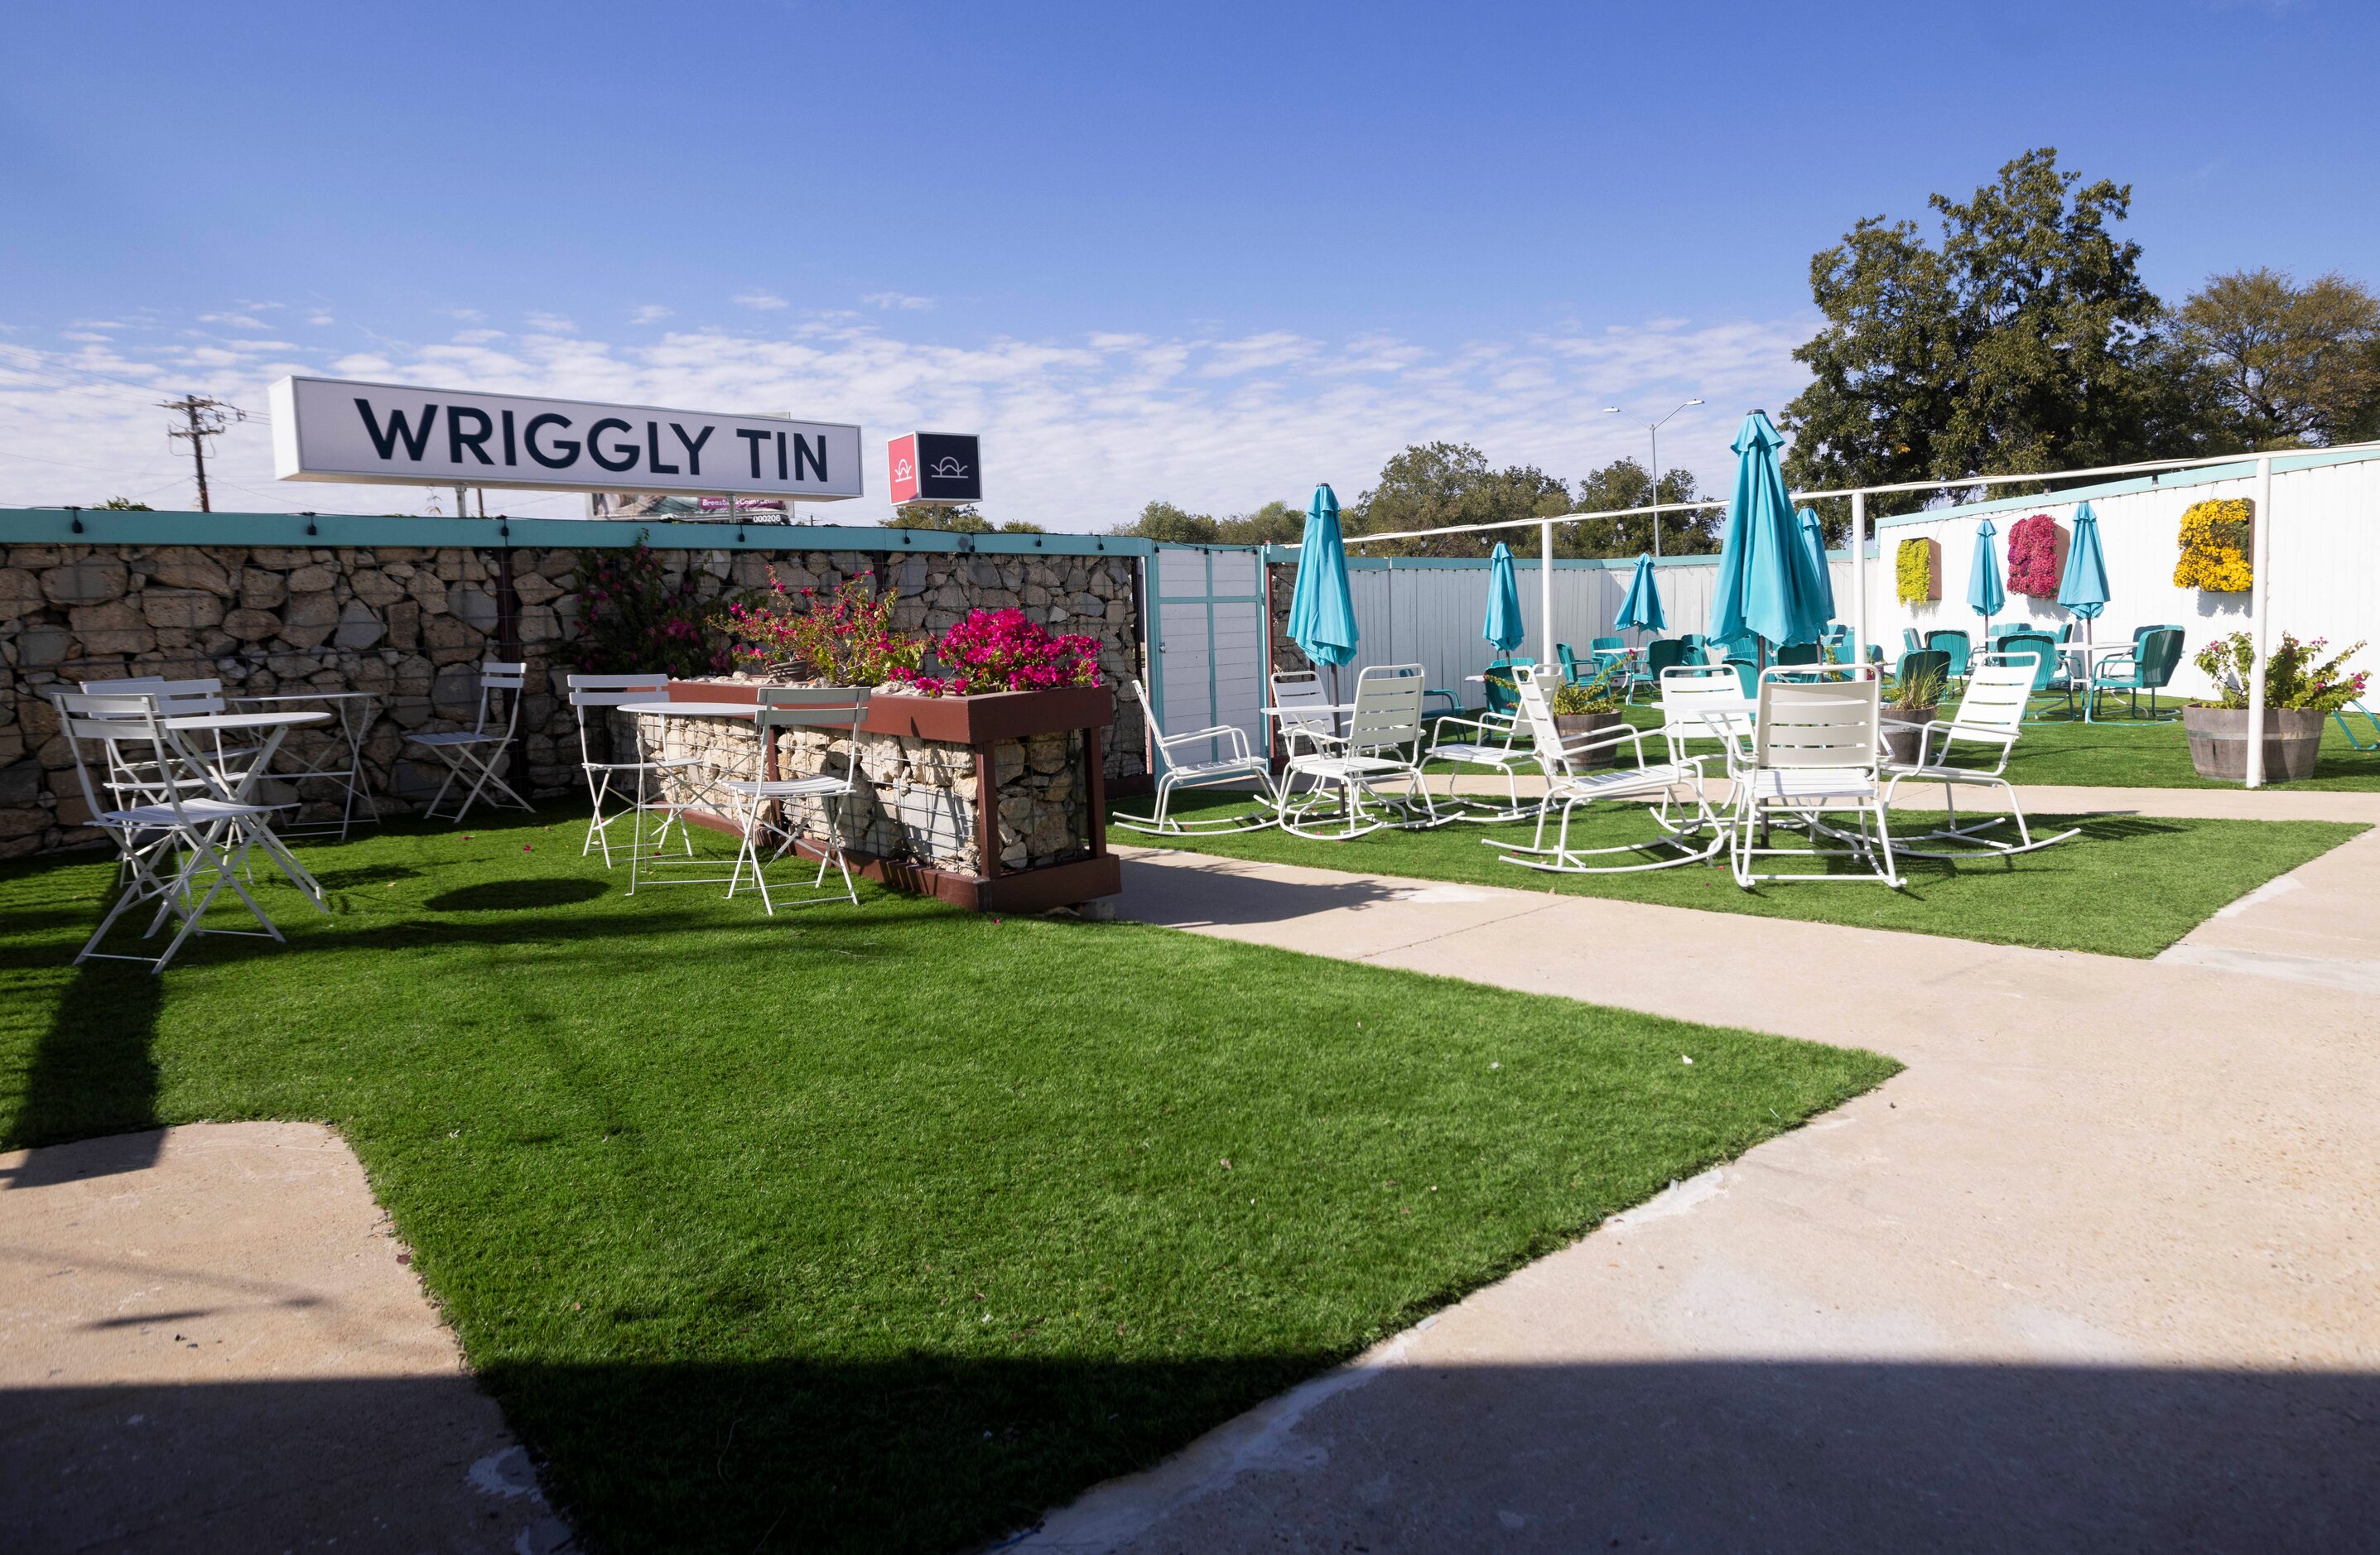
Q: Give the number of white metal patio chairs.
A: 14